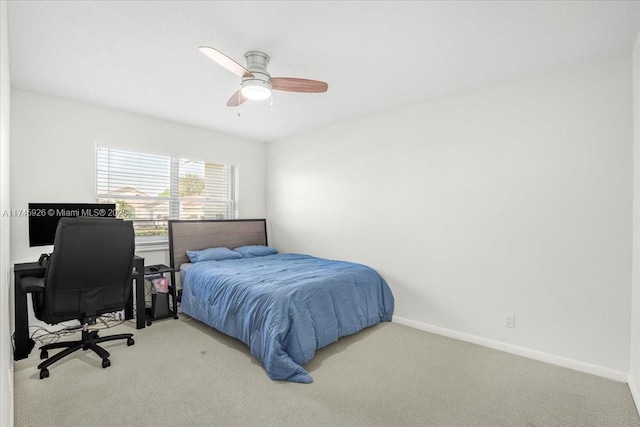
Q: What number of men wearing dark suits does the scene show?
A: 0